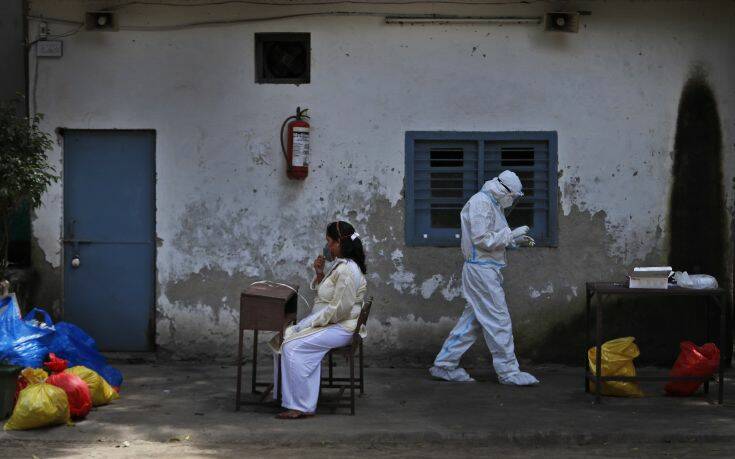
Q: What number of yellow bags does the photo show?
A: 3